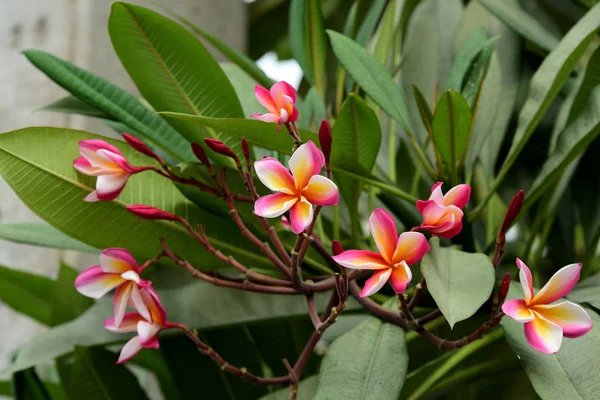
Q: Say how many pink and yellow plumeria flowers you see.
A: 8